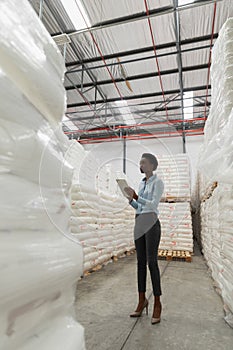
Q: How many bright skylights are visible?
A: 5